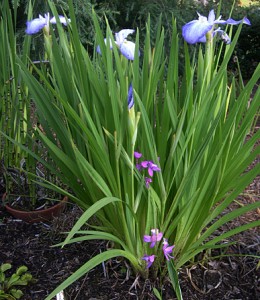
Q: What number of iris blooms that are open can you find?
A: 3